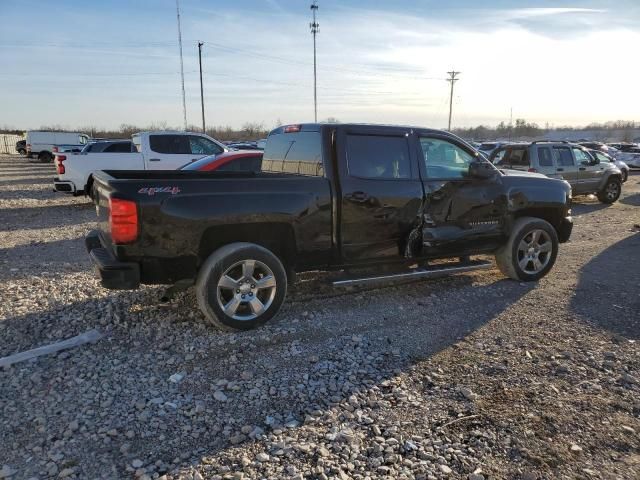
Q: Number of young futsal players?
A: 0